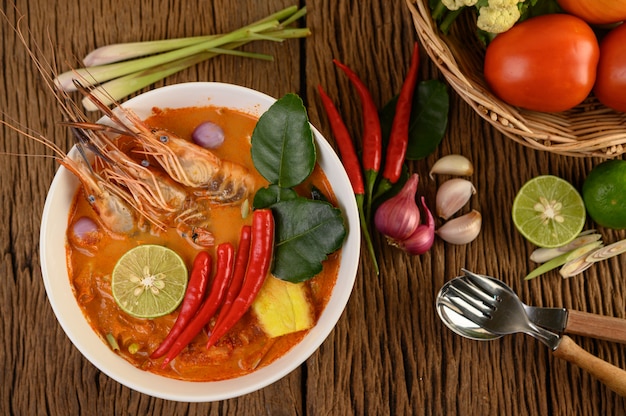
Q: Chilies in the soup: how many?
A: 4